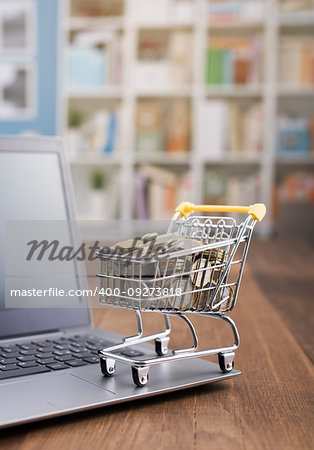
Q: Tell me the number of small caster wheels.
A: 4